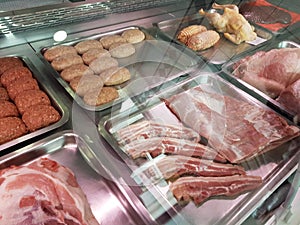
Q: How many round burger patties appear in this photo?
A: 12